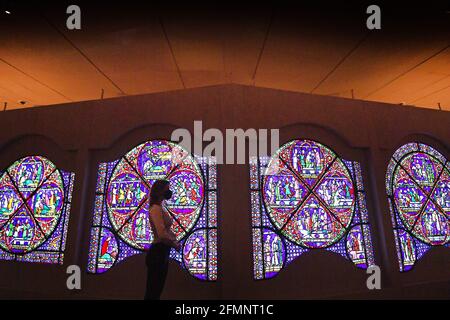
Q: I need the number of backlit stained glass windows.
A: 4